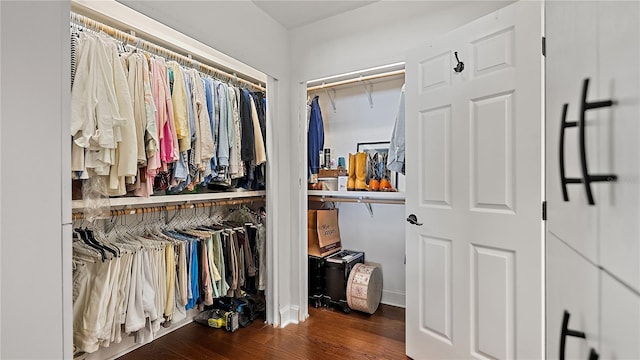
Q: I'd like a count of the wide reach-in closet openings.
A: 2